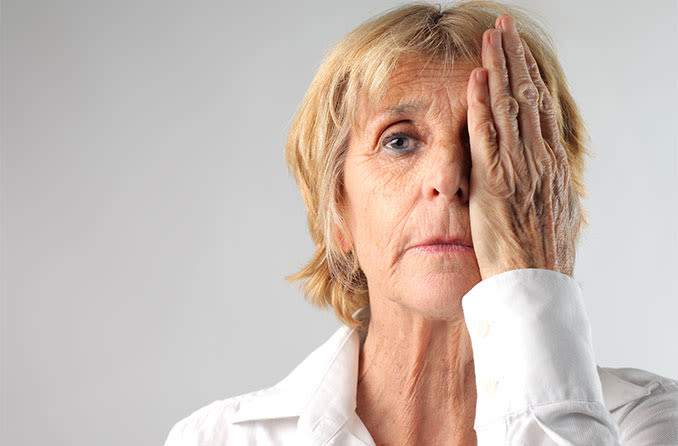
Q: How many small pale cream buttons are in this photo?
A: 2